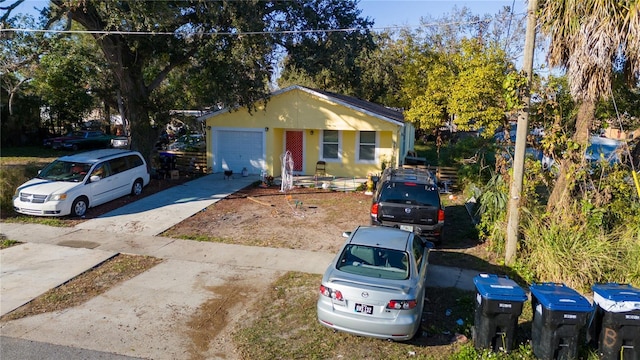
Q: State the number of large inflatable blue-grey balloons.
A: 0